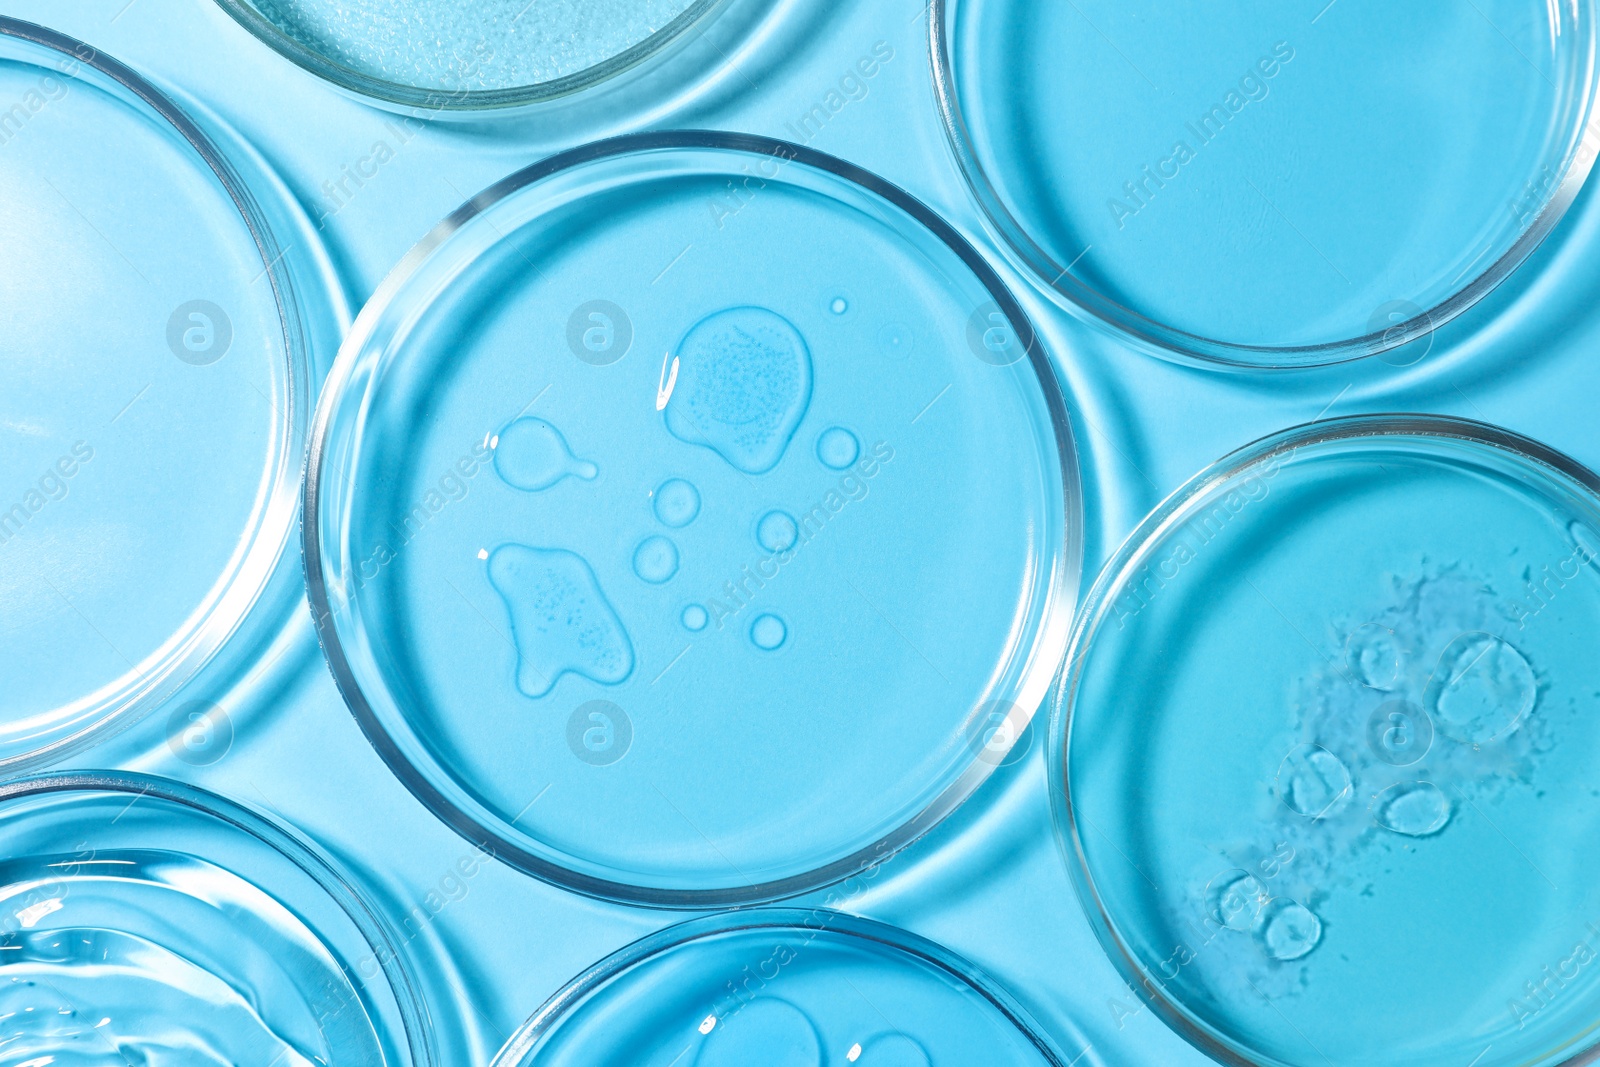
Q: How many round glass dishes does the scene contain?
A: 7